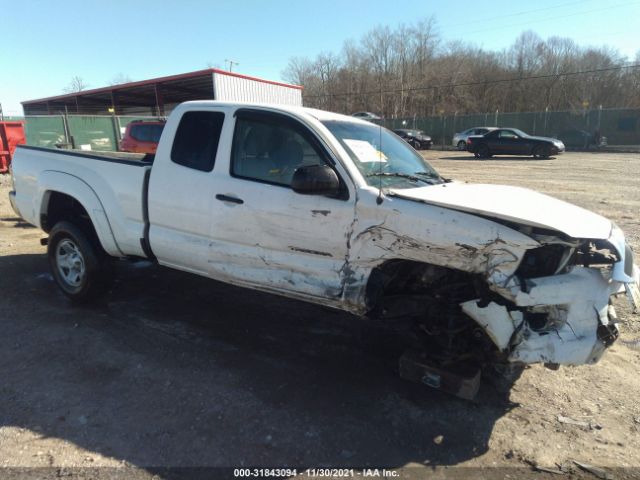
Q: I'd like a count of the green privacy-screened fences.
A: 2